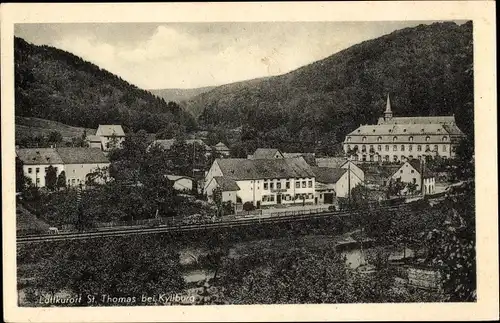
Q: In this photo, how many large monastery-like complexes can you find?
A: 1